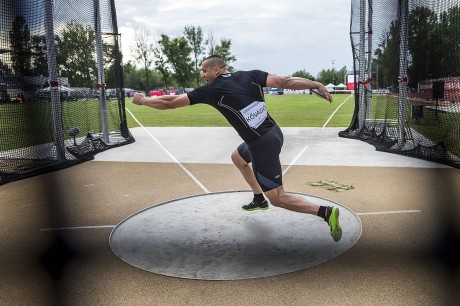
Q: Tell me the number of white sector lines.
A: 2